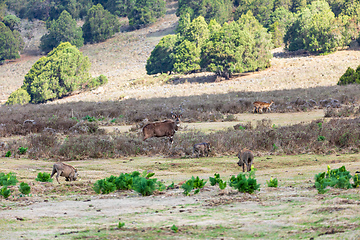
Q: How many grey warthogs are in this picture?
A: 3